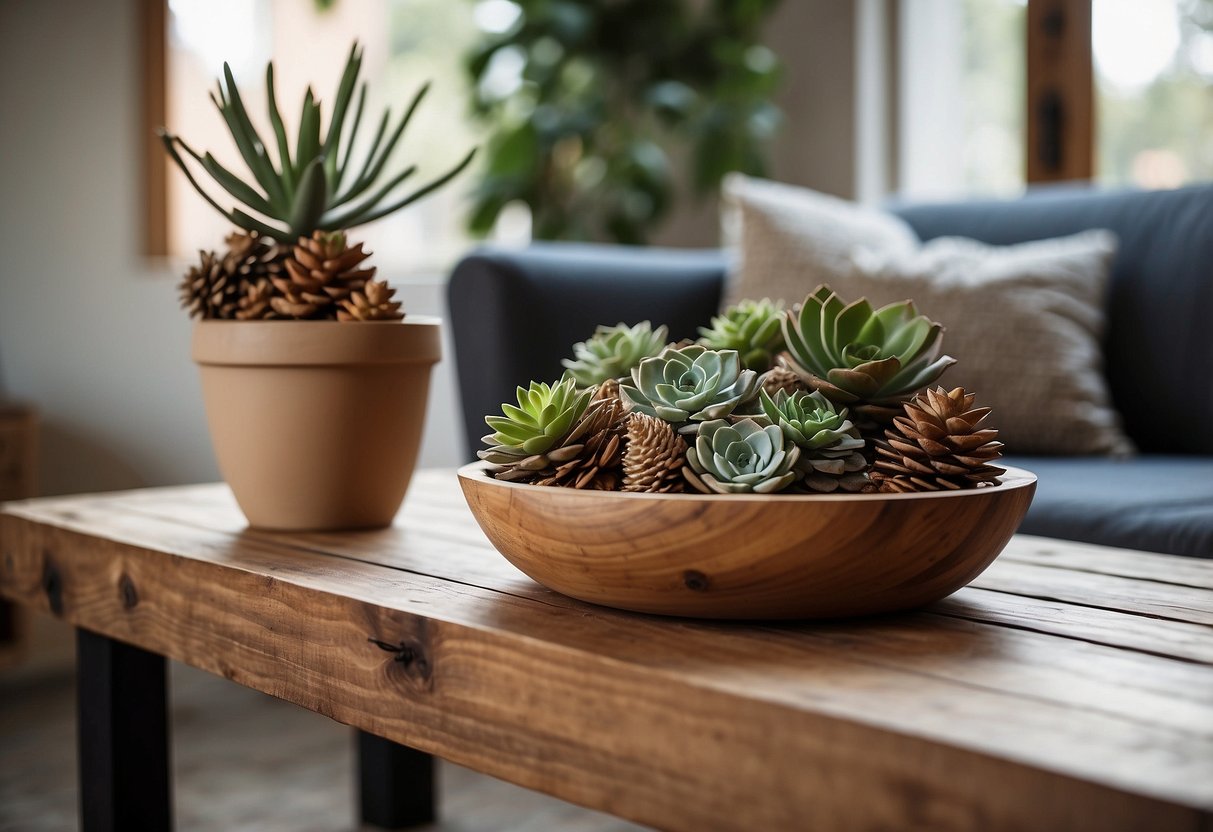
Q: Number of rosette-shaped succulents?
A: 7